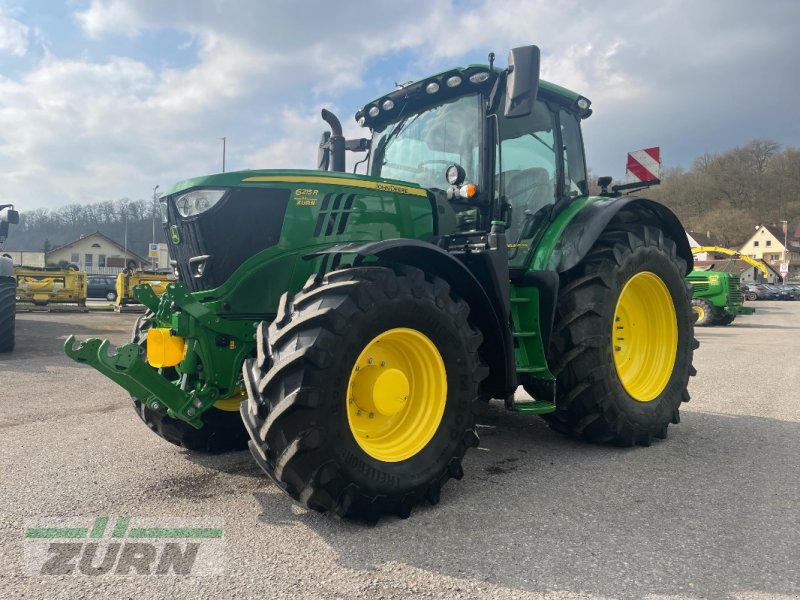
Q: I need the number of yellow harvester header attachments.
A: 2